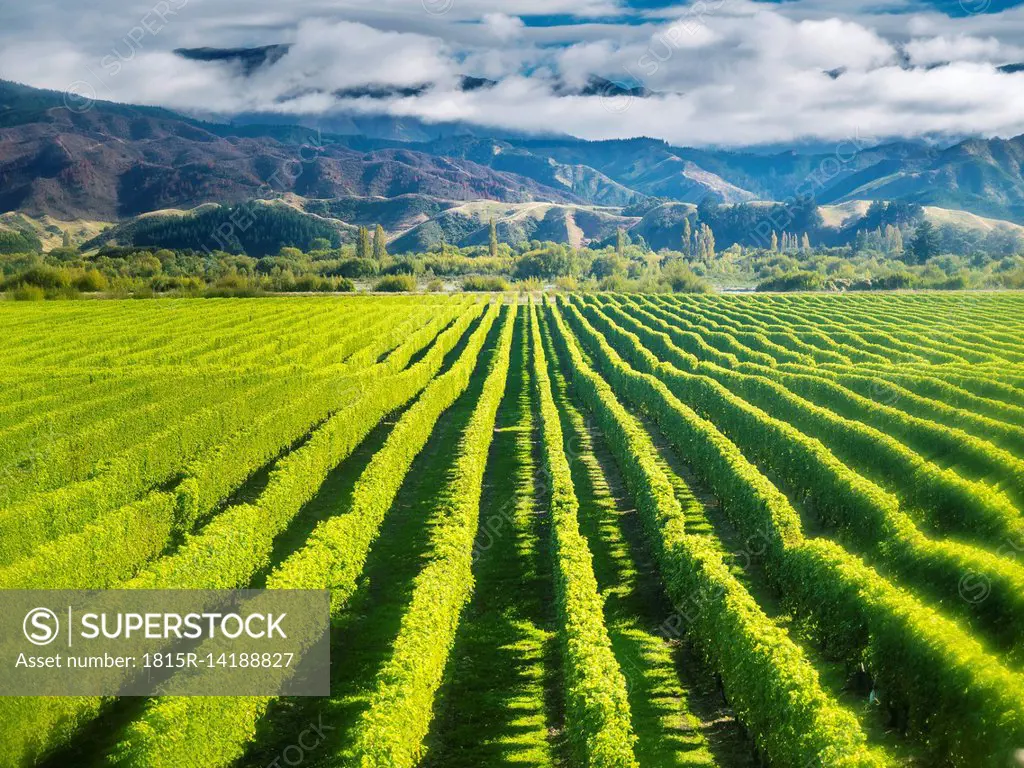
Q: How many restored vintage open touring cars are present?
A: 0